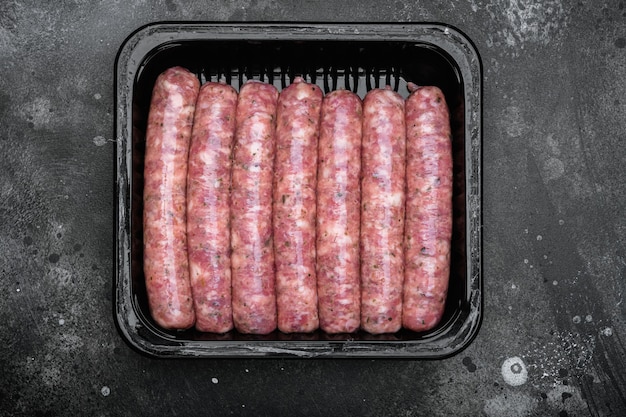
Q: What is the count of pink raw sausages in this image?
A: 7